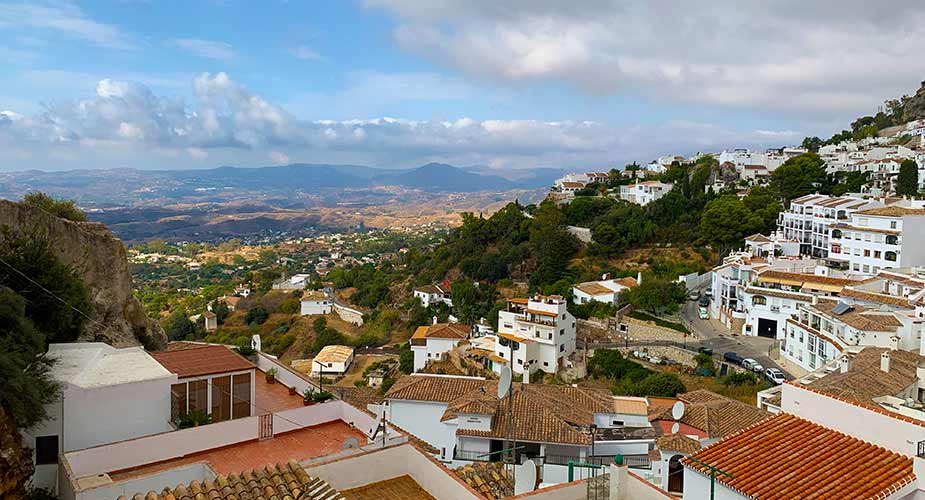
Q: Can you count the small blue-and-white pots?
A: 0